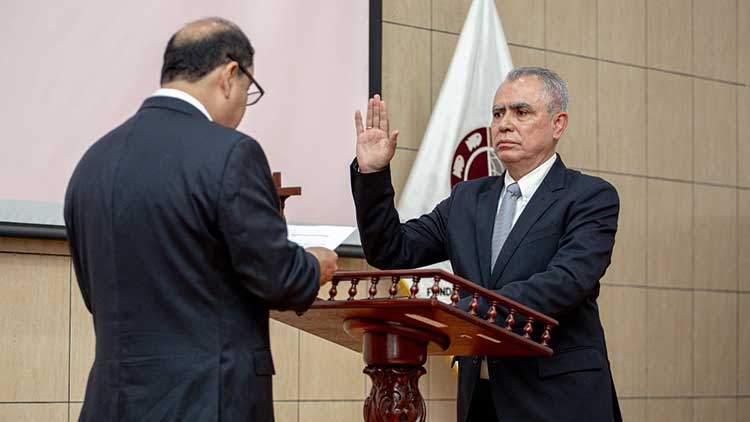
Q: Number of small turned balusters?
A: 12